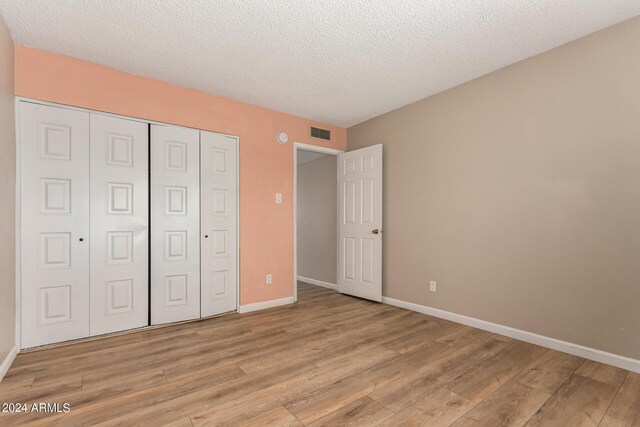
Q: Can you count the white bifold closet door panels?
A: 4